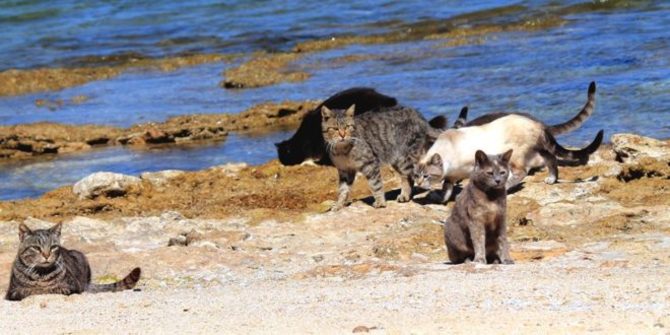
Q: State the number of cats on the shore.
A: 6